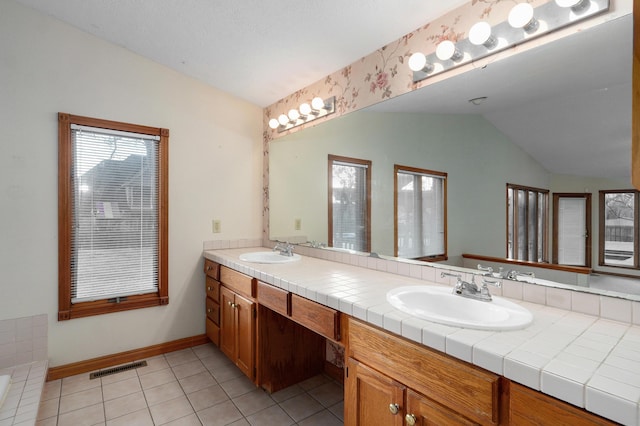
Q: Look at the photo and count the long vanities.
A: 1